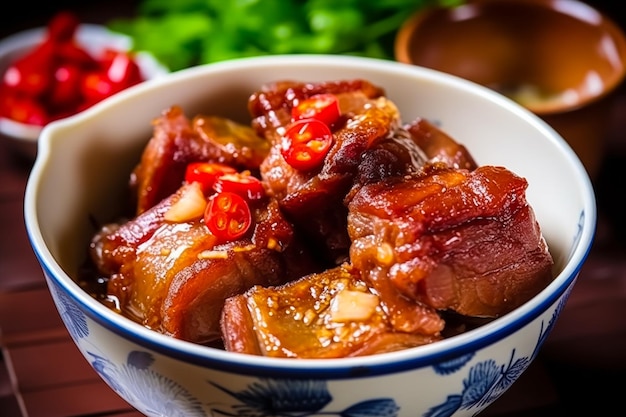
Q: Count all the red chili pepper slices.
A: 5